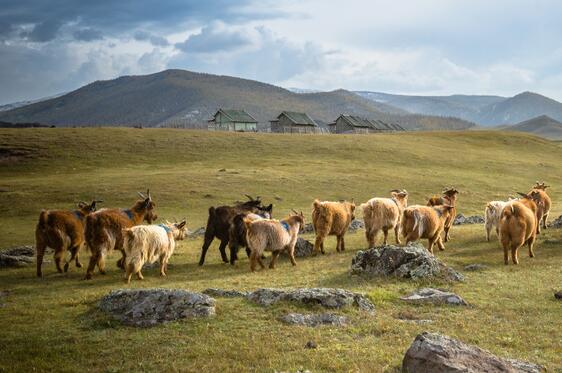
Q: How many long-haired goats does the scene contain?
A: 13